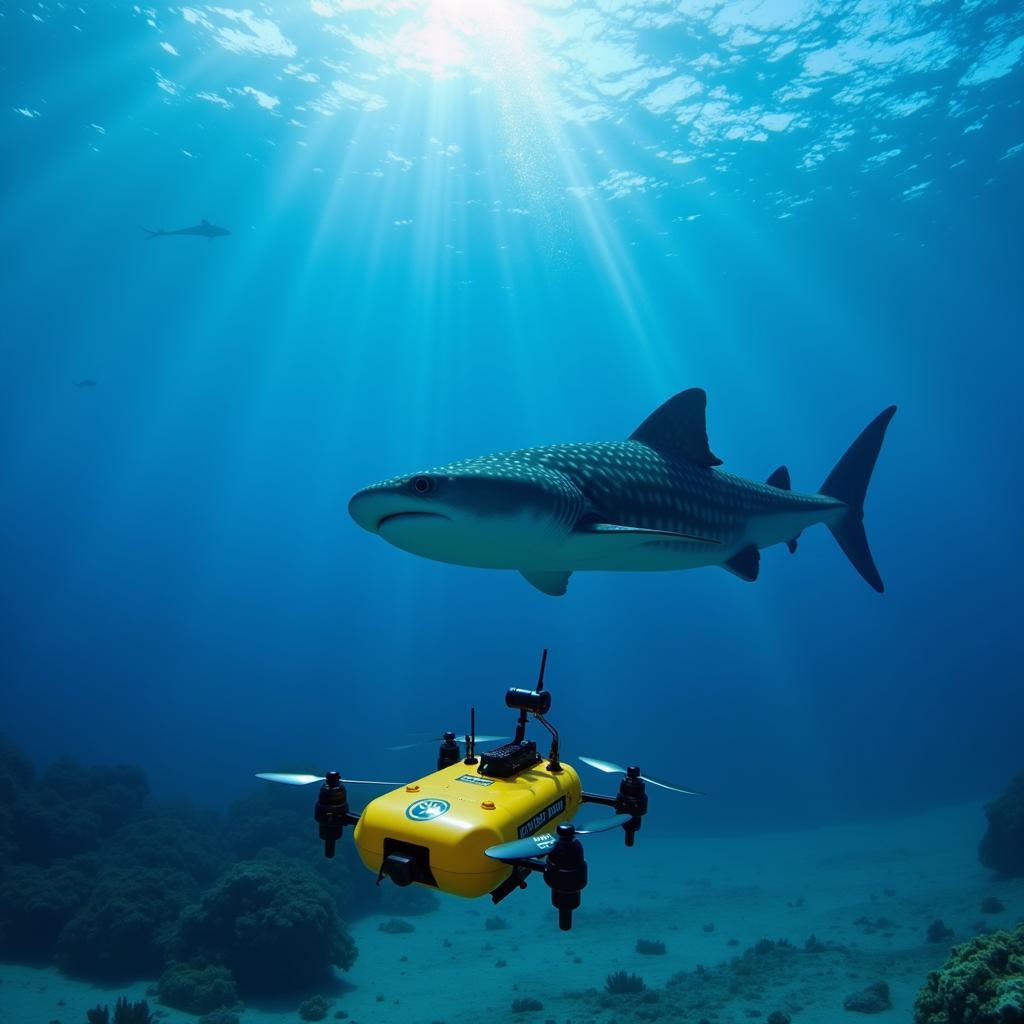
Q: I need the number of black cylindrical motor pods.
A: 4